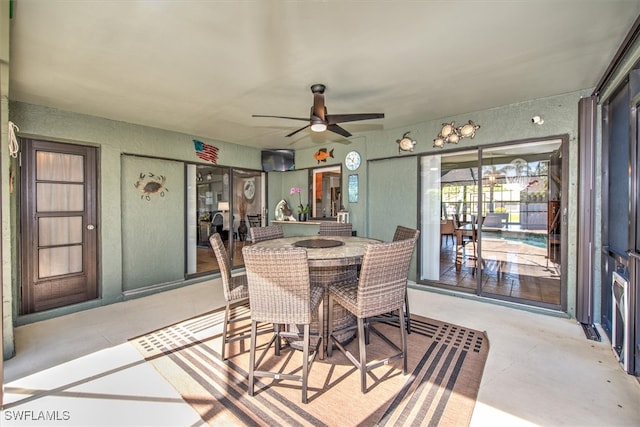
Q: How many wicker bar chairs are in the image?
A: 6